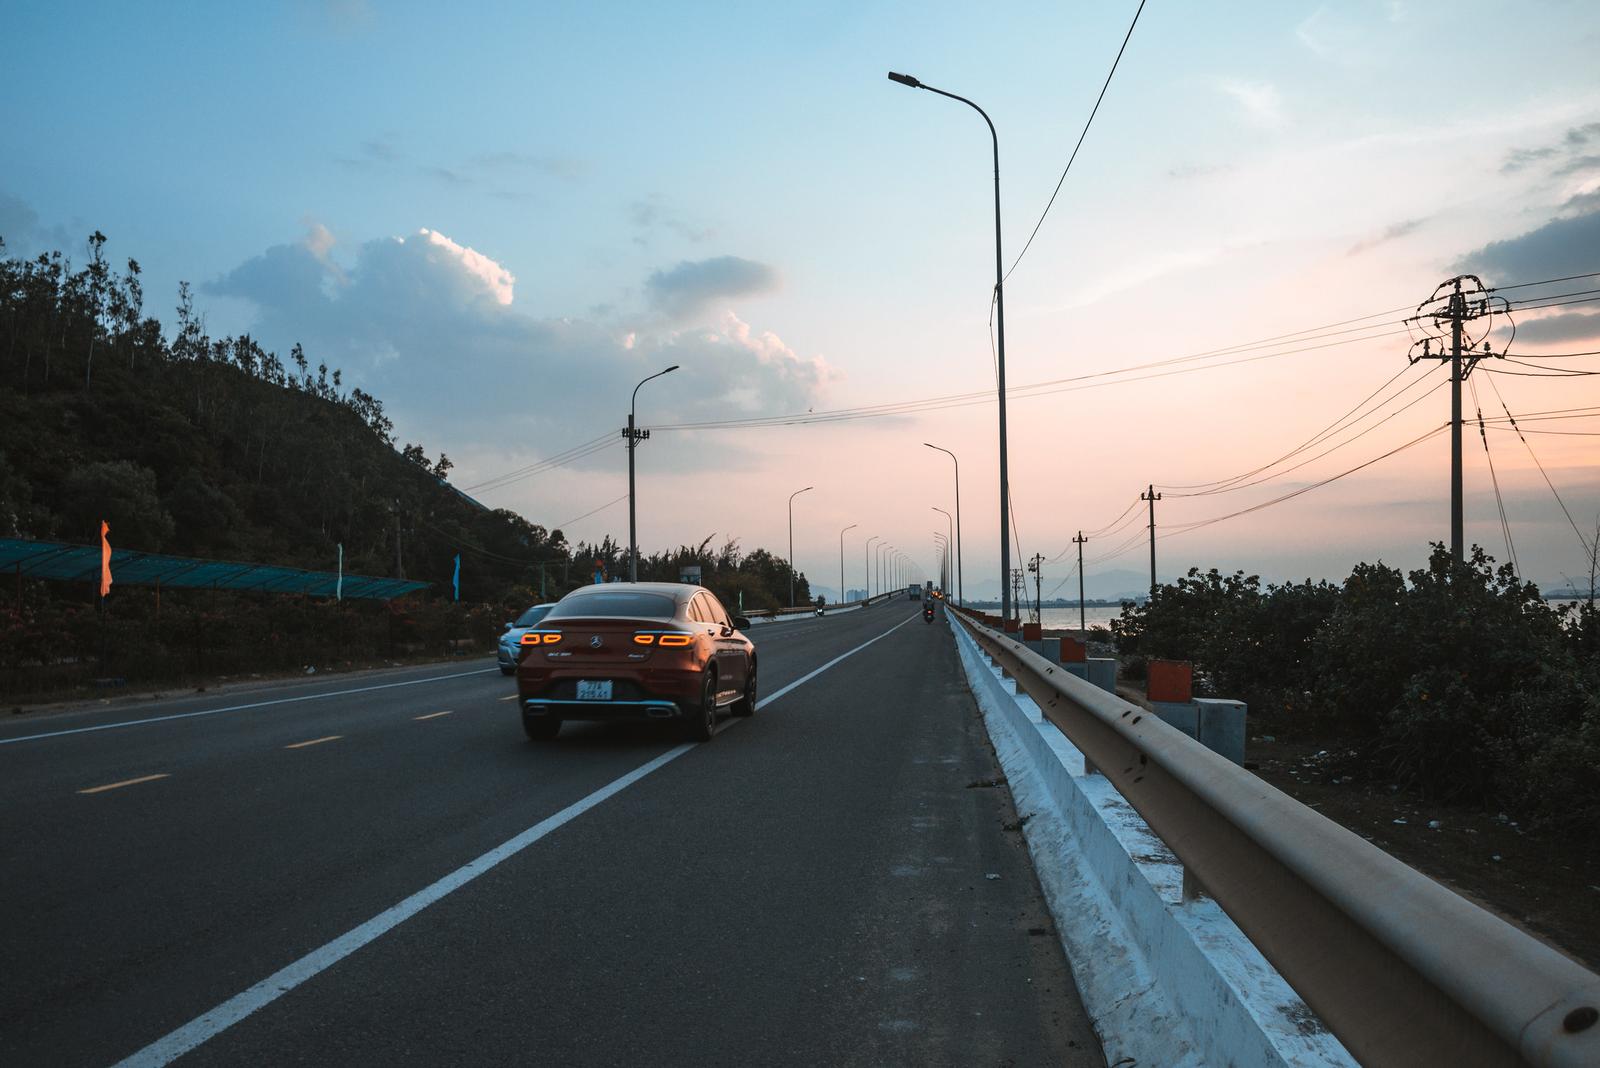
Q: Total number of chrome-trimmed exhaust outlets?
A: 2